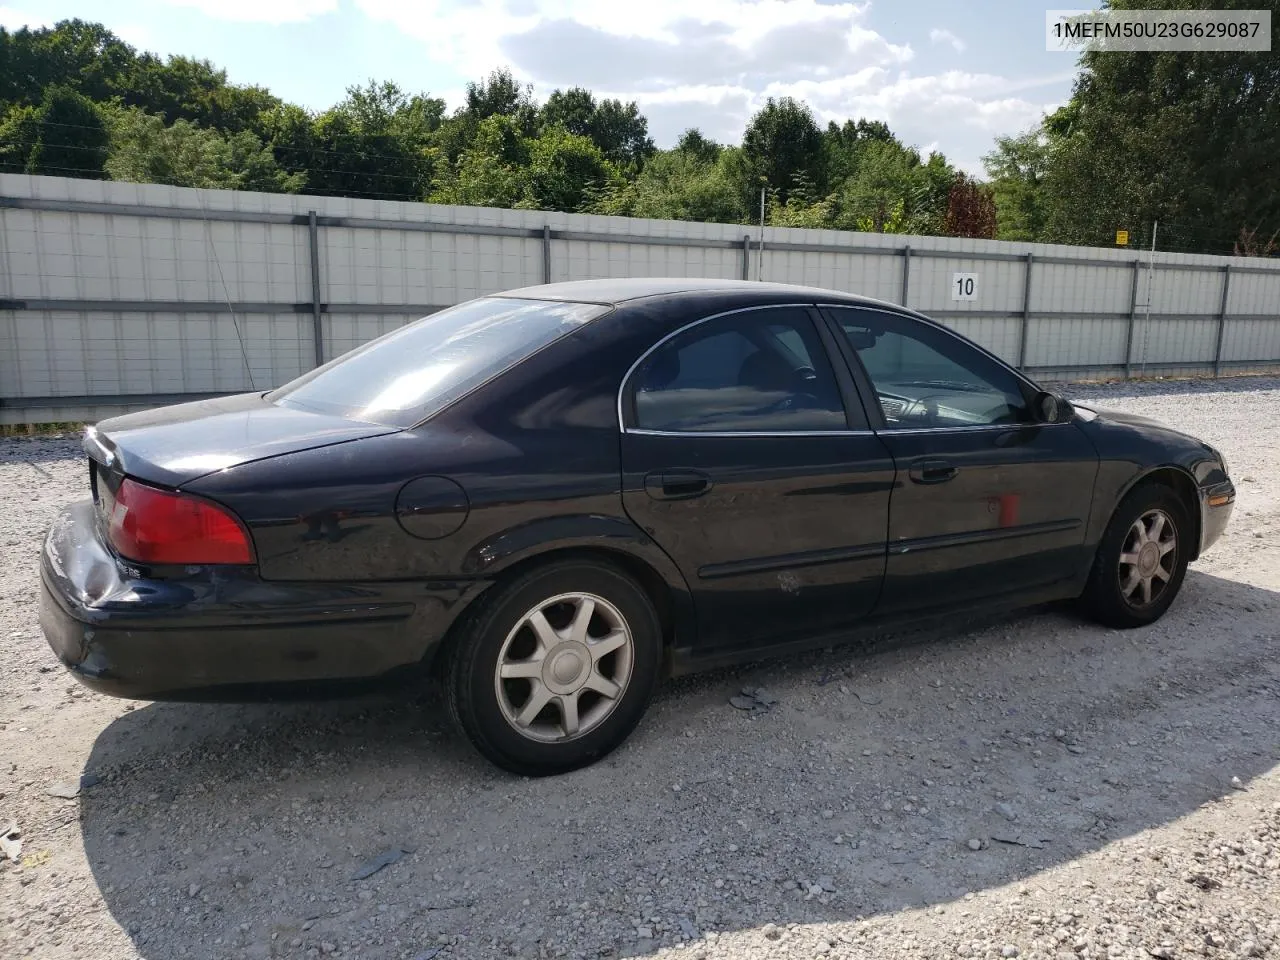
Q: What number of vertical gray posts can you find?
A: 7